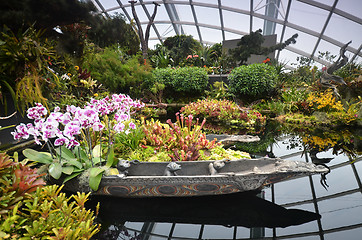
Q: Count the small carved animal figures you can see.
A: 3